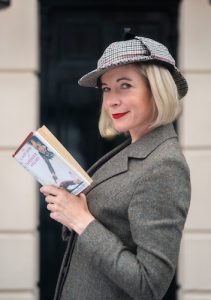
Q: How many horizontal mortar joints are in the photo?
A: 8